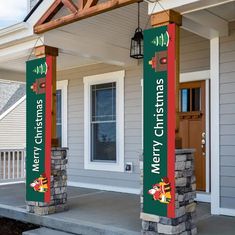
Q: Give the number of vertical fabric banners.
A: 2